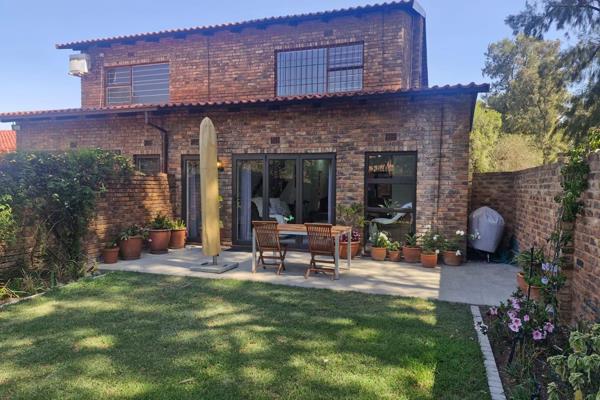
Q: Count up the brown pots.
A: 11